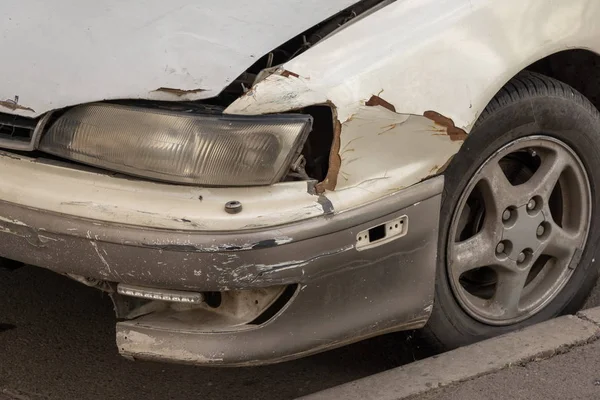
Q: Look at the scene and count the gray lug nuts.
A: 5